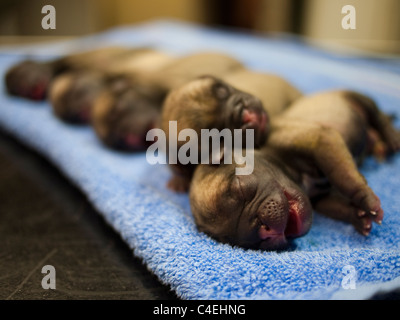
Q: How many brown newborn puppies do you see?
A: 5